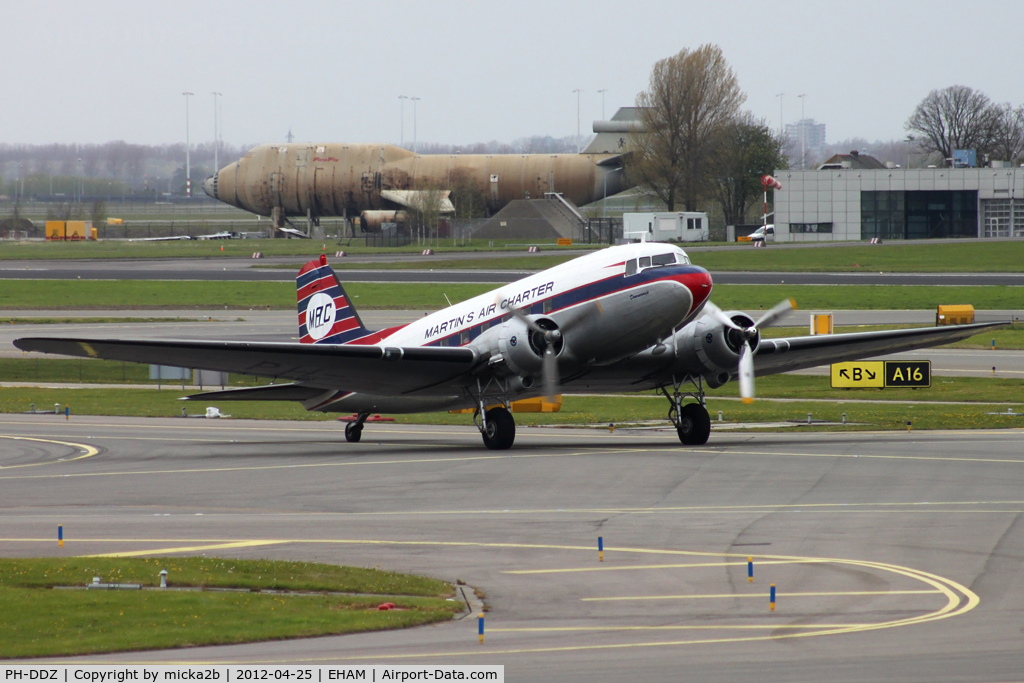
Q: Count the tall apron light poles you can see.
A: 8